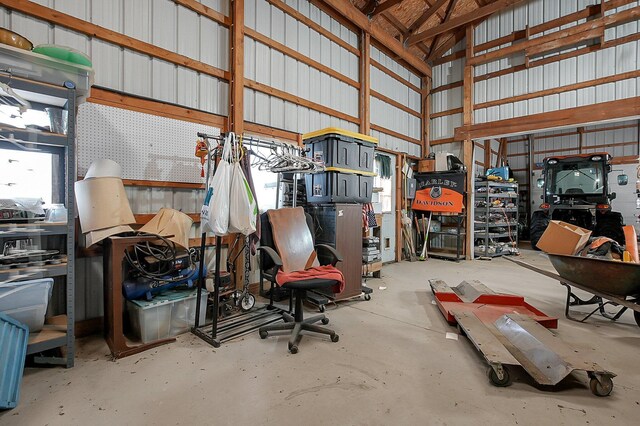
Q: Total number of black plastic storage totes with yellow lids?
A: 2